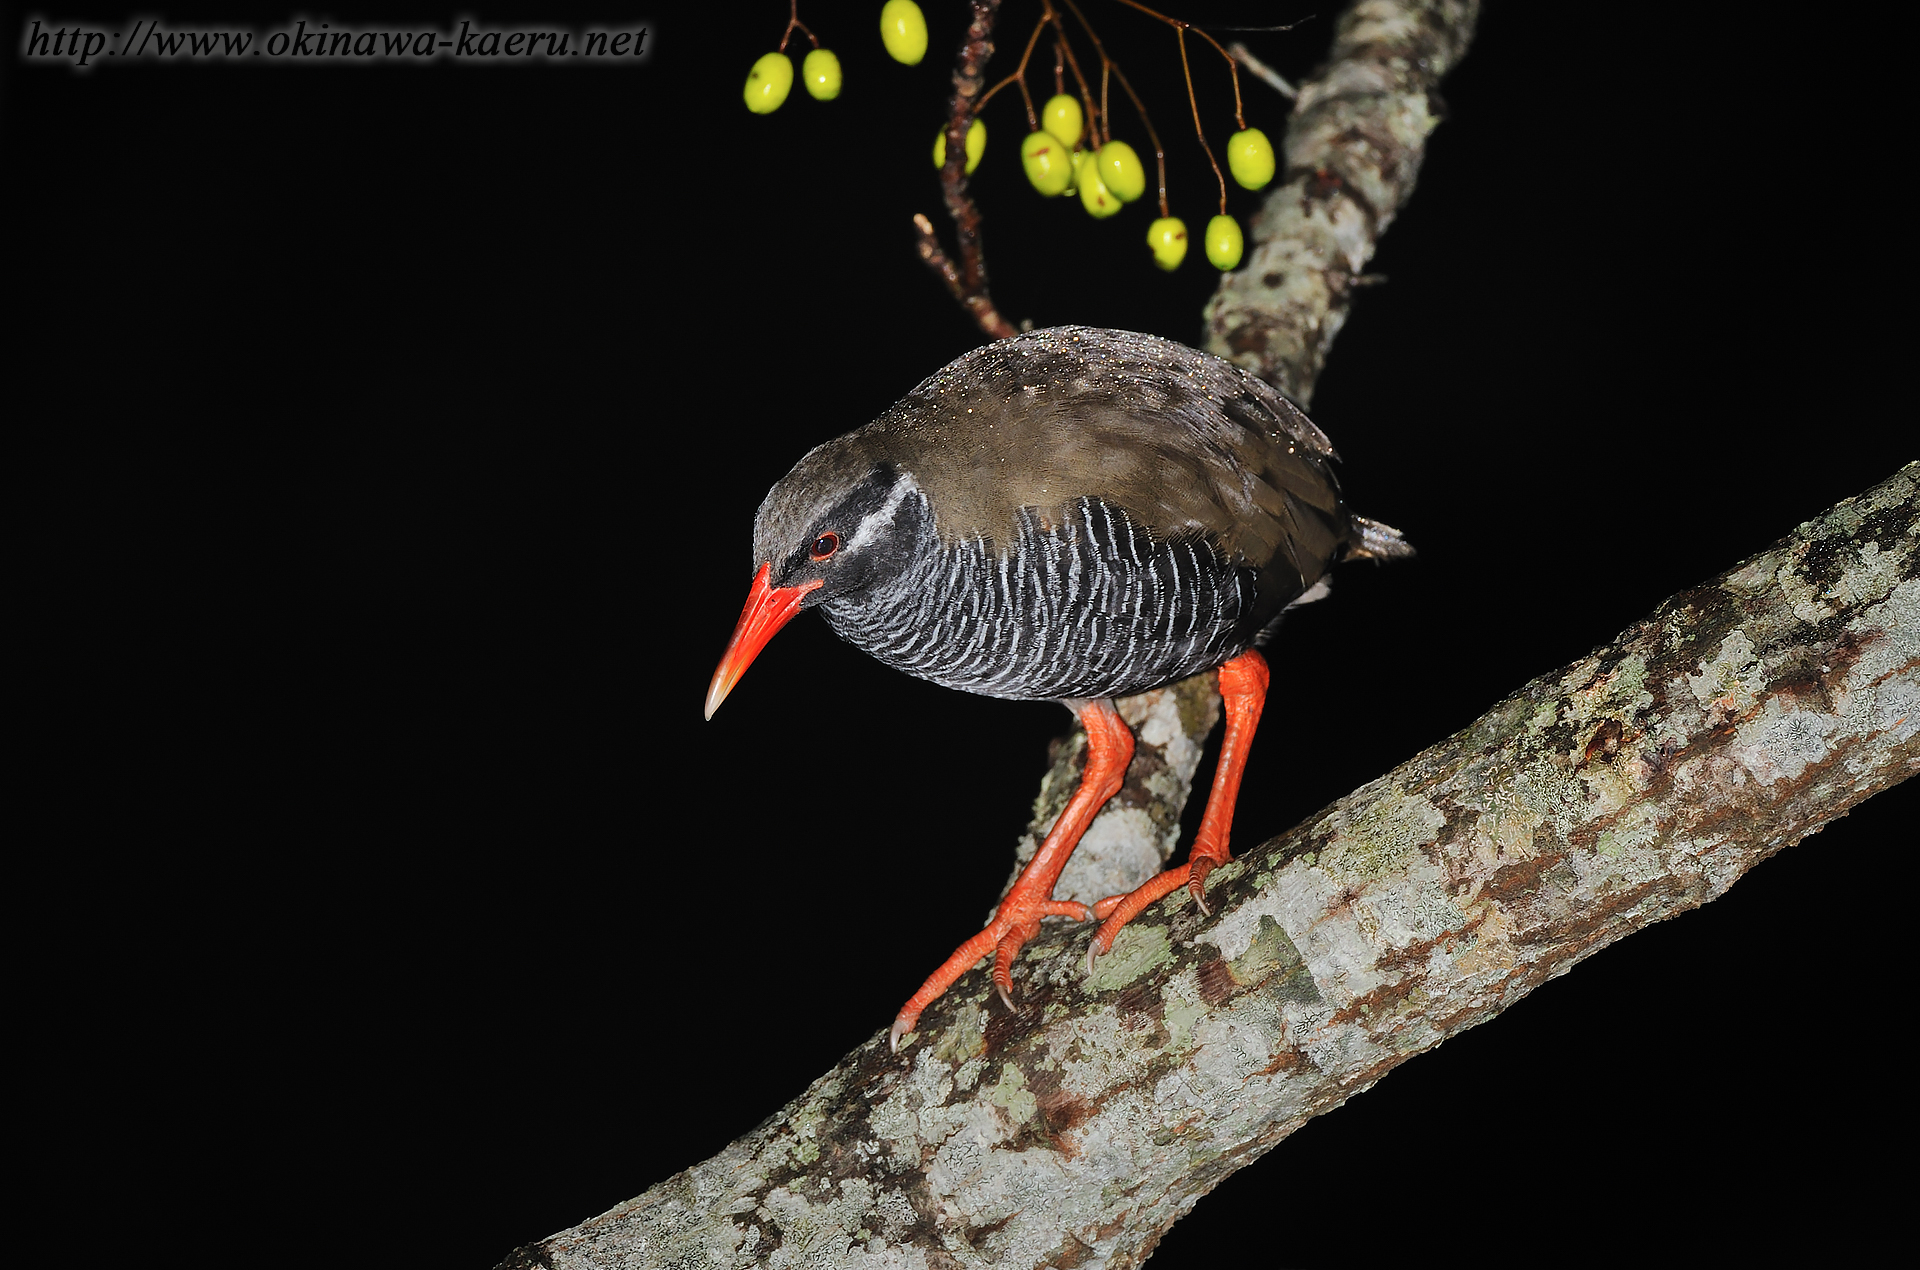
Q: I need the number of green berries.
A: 12